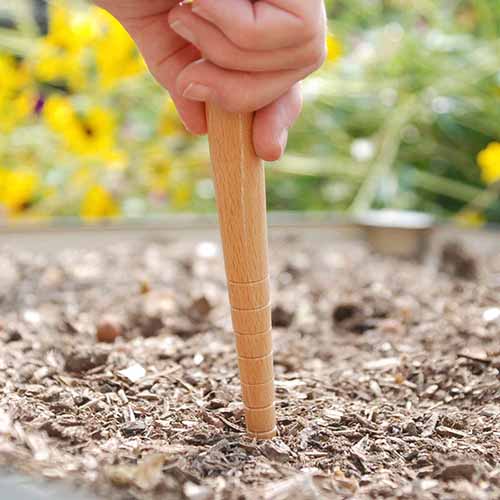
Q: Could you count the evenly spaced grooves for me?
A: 7